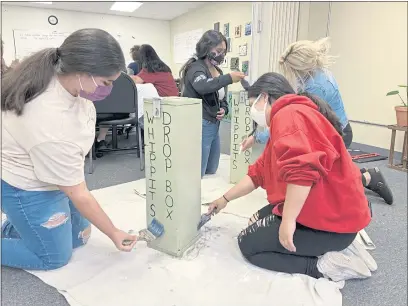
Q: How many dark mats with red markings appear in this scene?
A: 1